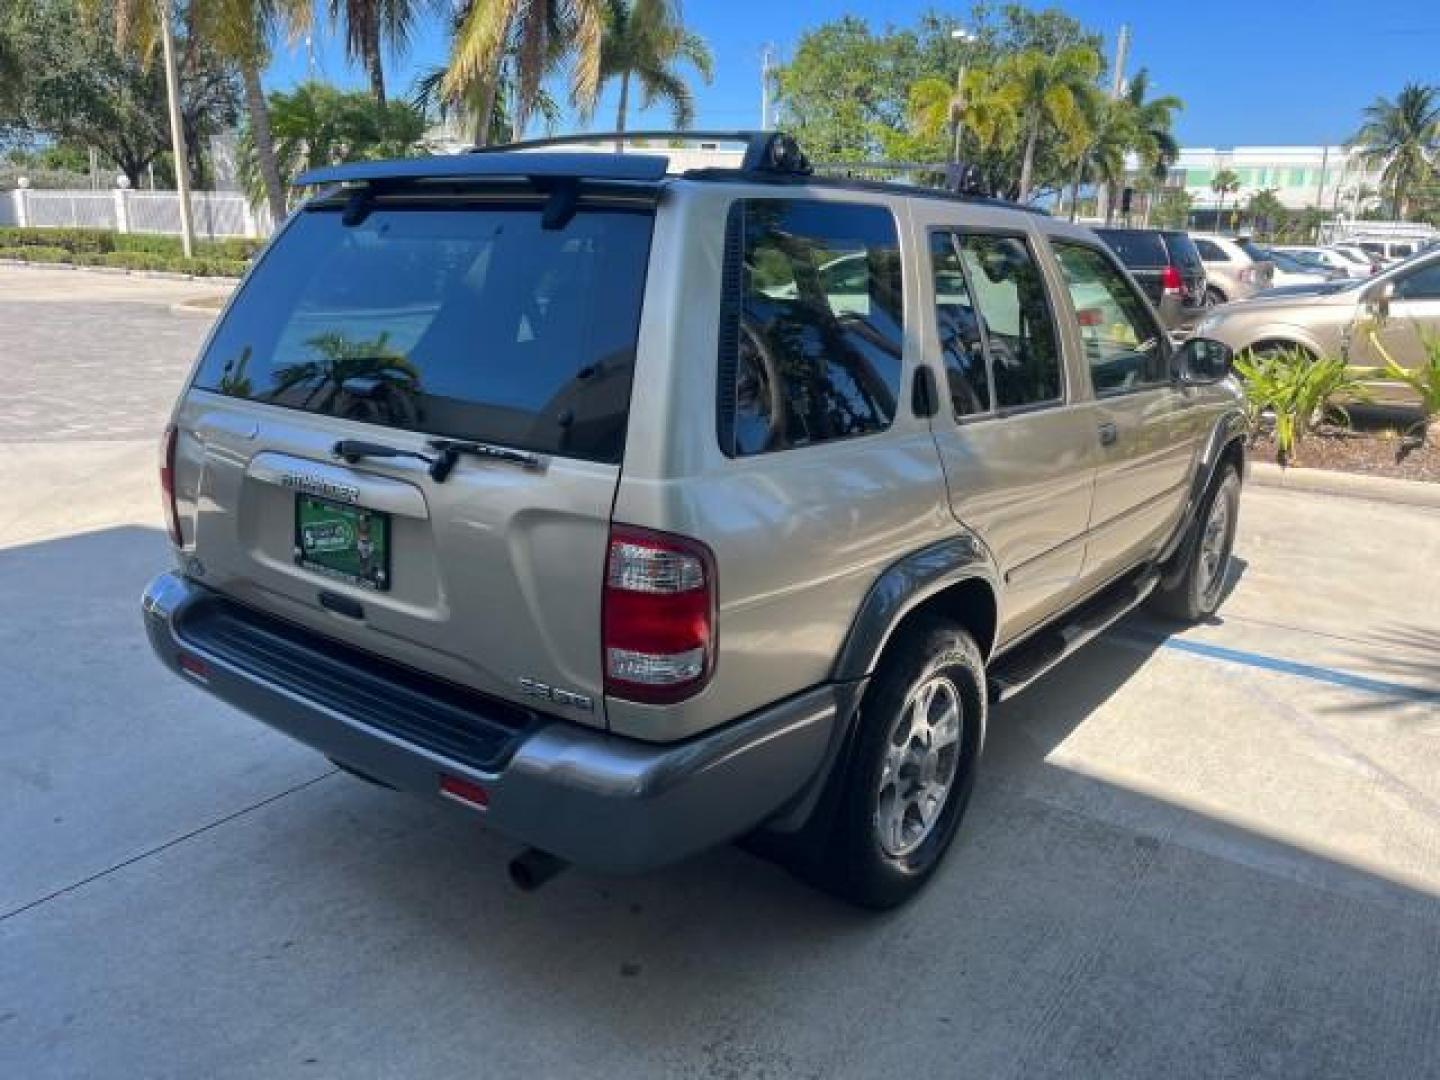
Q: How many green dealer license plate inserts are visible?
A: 1